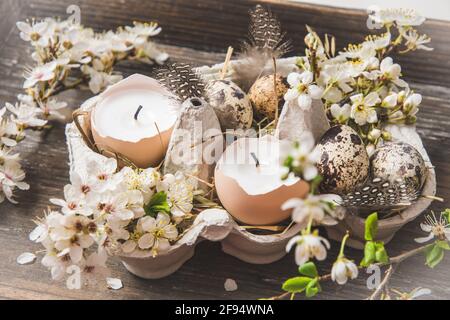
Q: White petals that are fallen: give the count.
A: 3